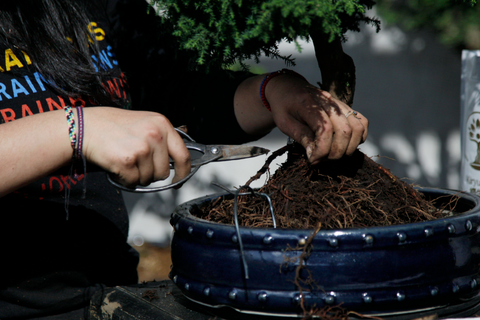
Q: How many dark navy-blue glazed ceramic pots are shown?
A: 1